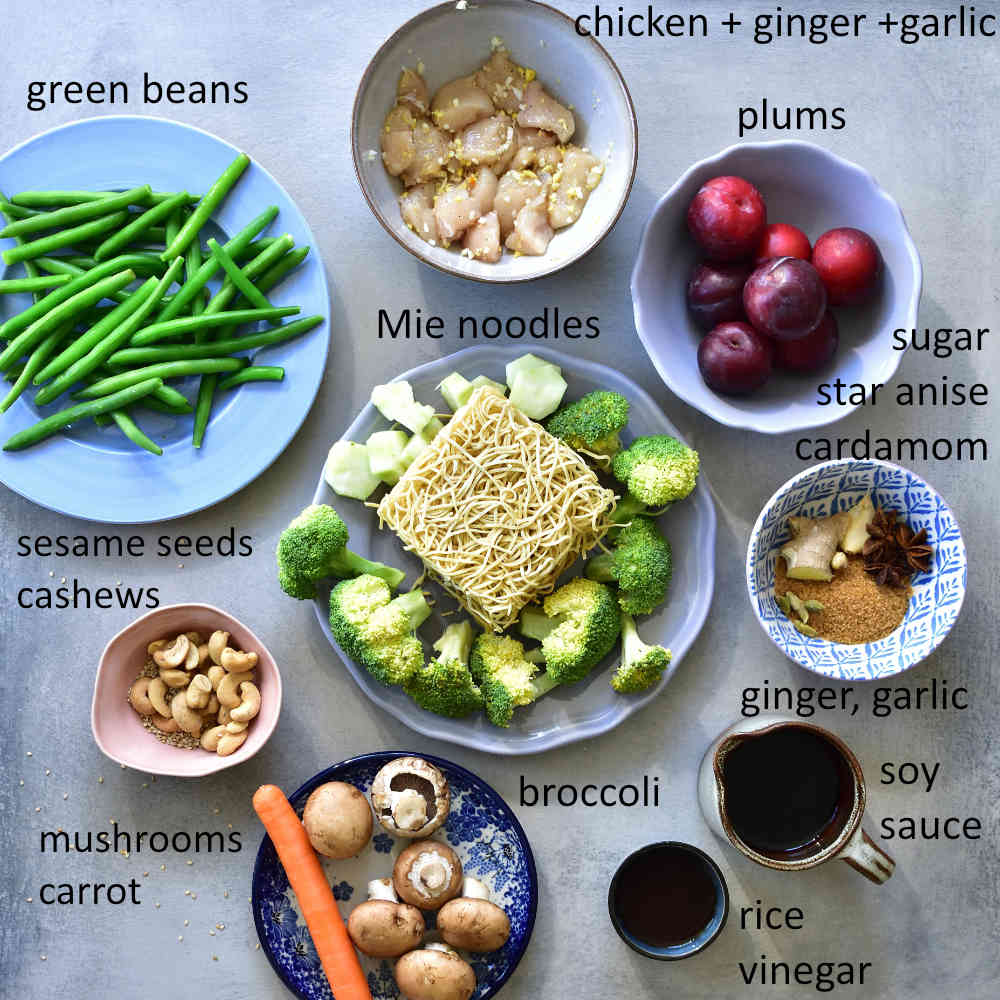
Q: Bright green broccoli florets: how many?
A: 9